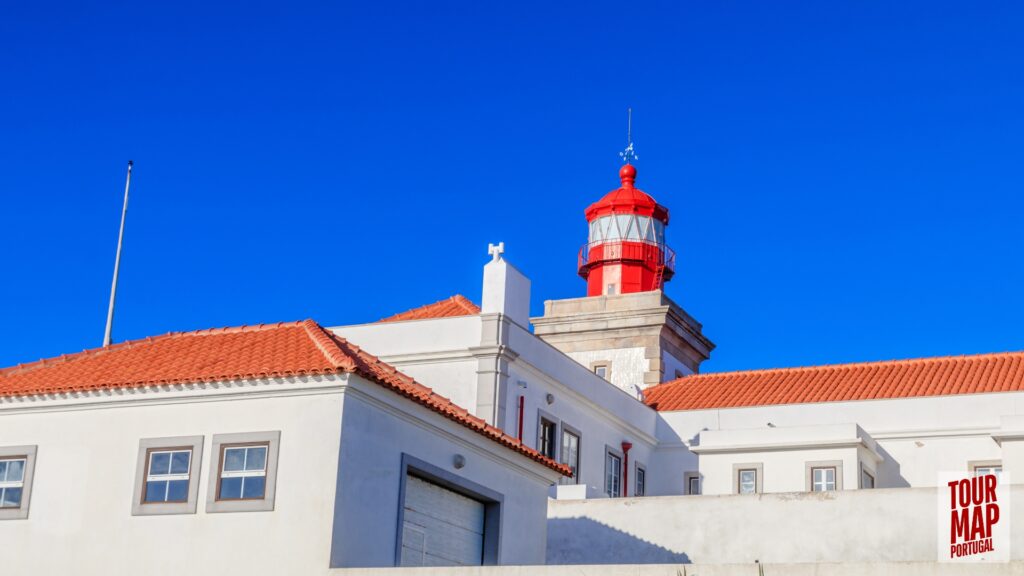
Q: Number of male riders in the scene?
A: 0